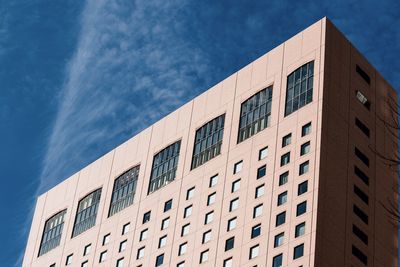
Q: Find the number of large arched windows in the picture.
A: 7